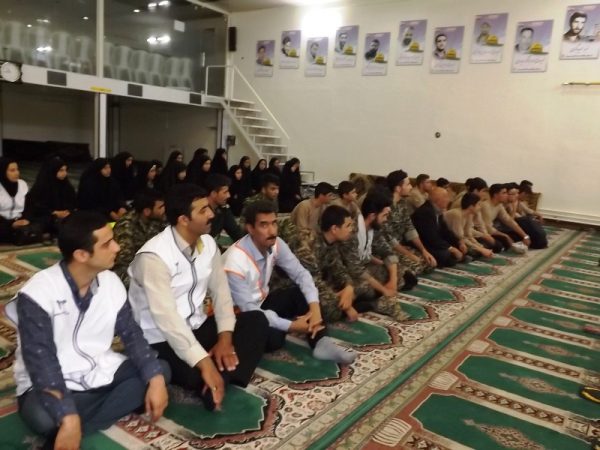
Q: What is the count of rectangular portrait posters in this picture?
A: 10